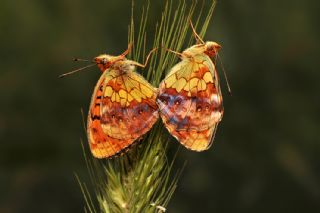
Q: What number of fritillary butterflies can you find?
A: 2